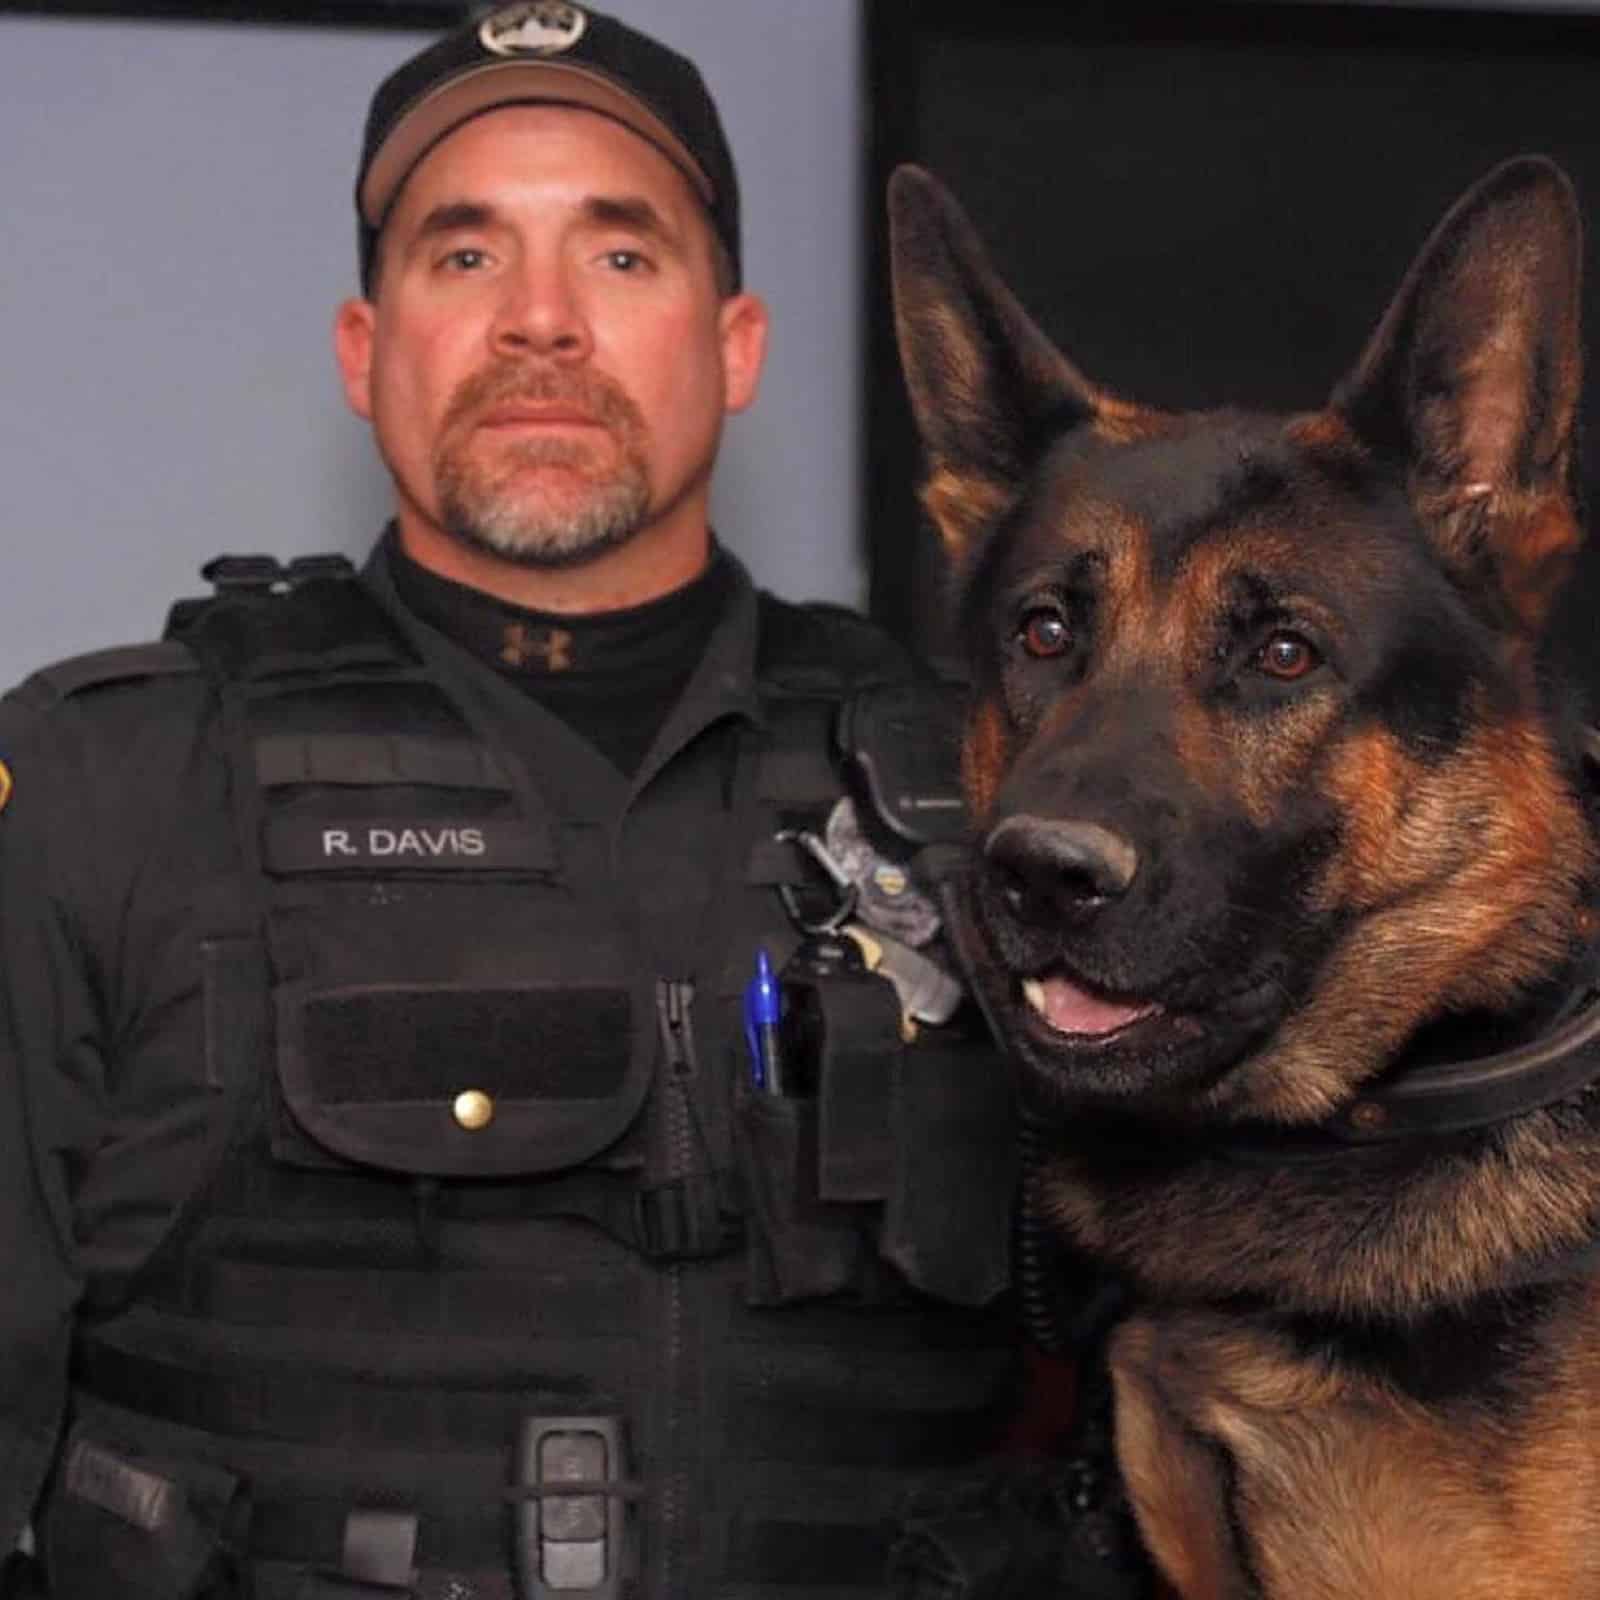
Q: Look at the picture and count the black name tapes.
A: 1